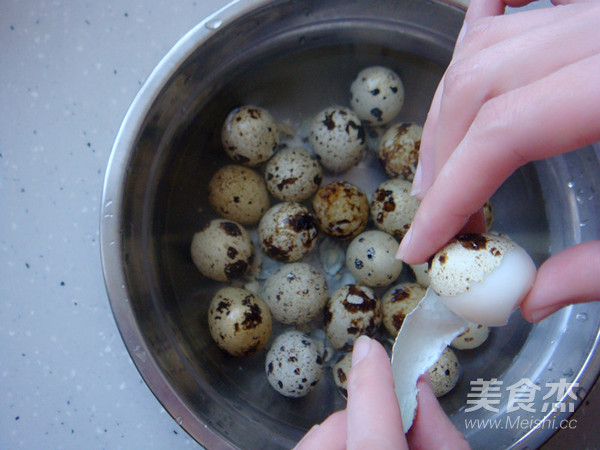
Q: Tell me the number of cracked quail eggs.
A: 1